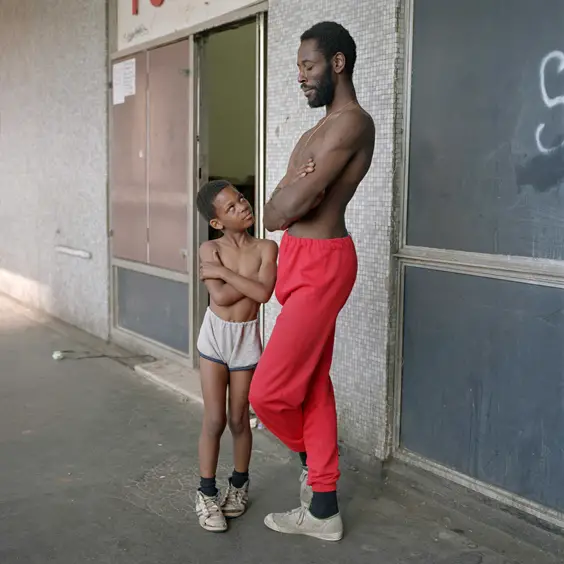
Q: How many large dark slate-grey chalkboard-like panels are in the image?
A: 2